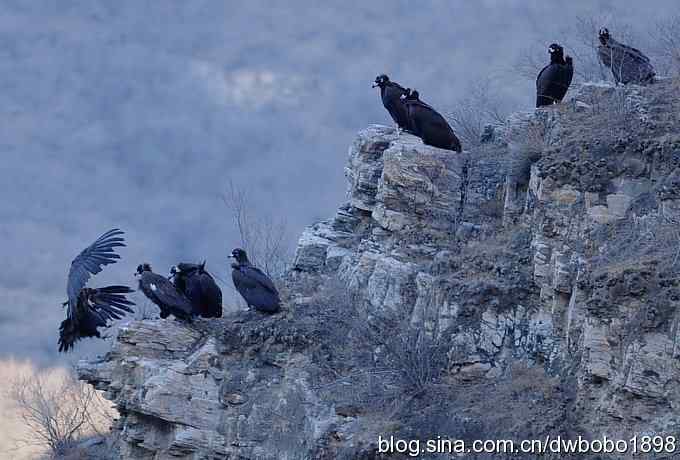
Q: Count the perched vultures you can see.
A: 7